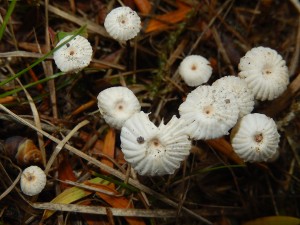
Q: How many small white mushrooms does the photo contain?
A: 10